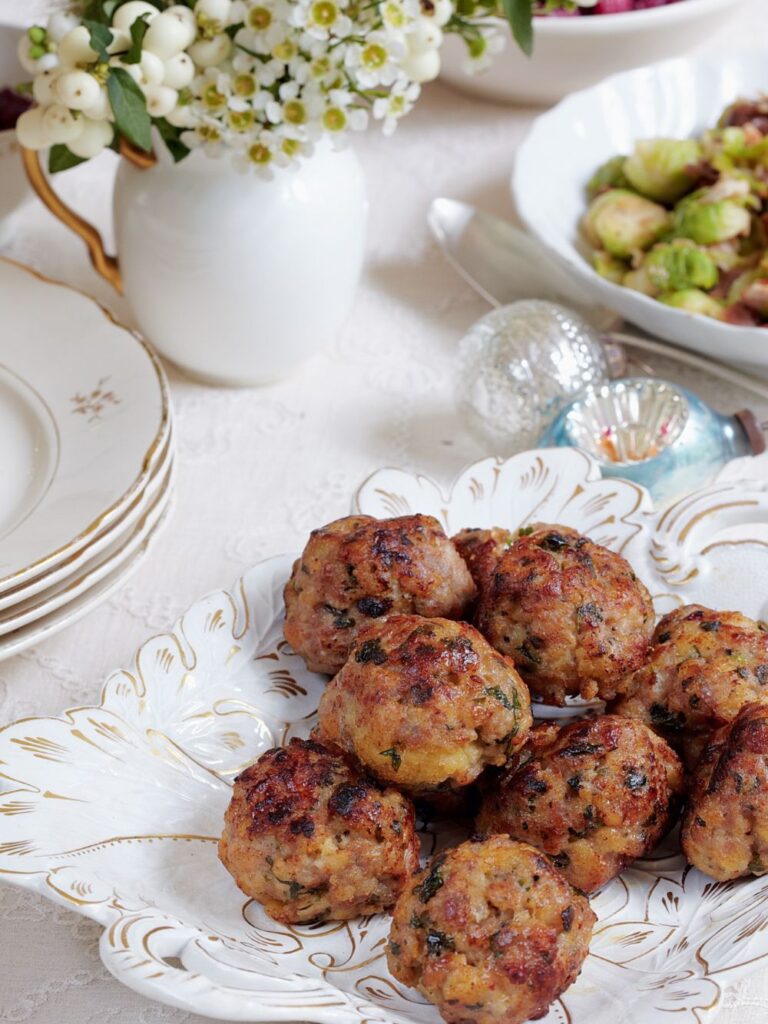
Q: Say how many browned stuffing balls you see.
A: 9